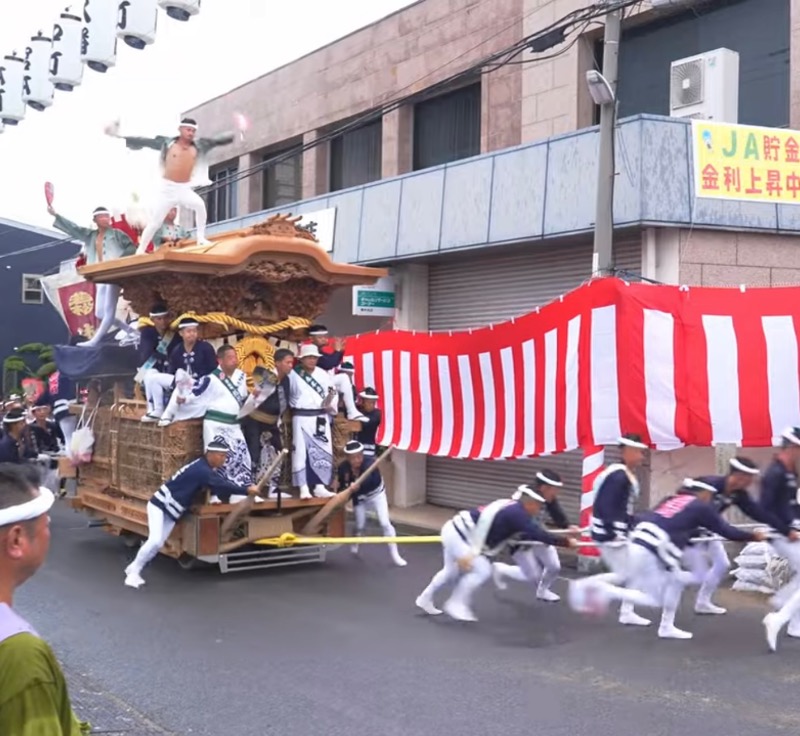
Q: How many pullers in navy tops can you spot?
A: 6